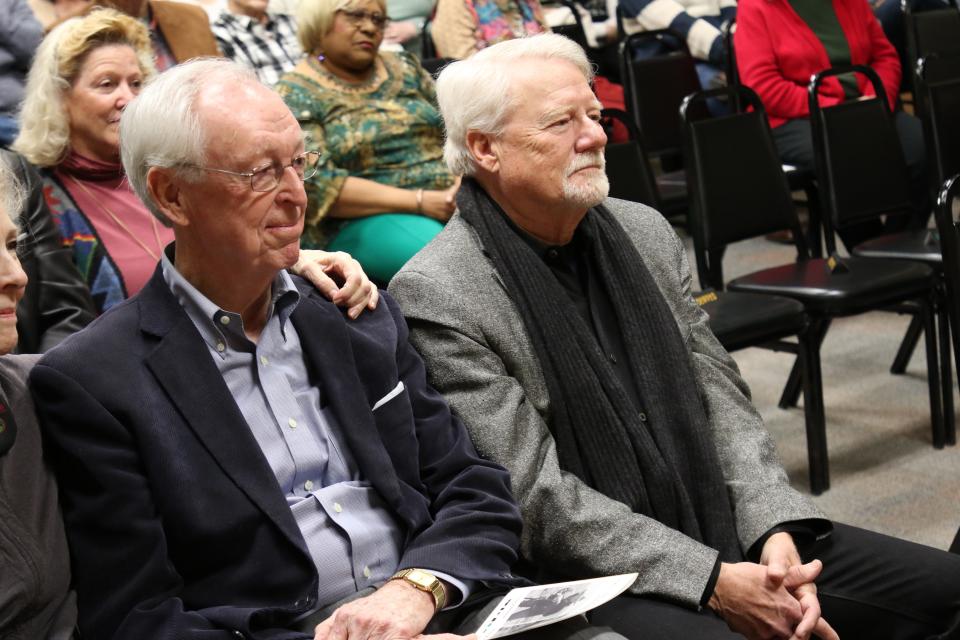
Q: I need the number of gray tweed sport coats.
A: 1